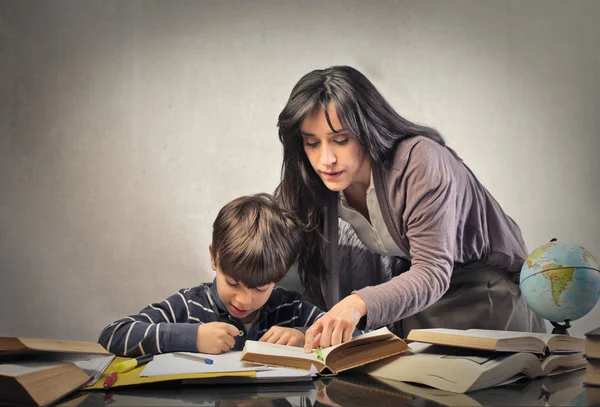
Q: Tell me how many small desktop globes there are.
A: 1